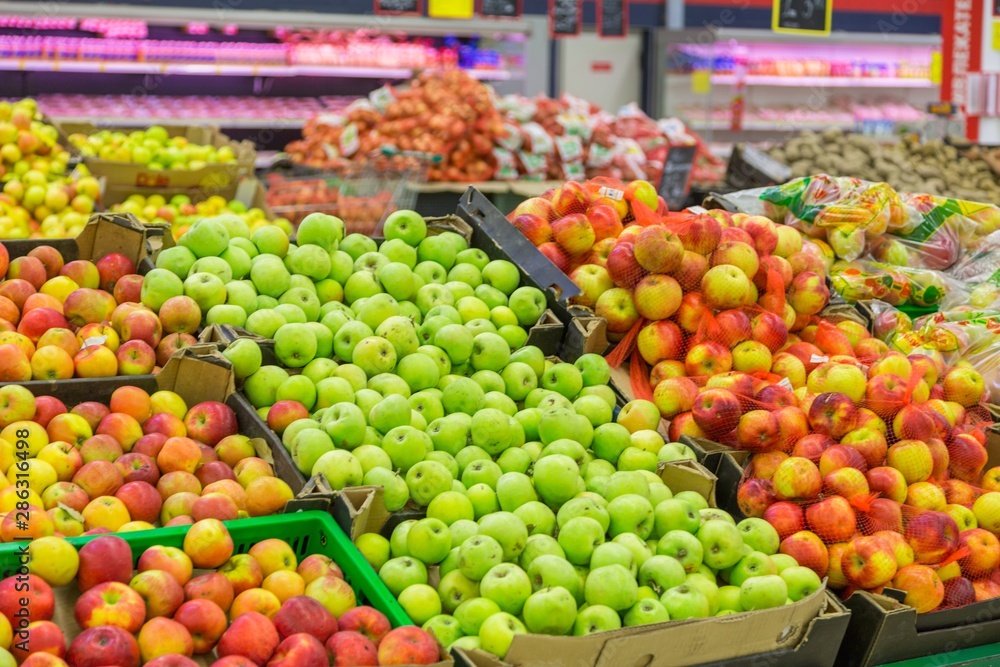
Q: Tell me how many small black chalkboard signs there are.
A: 6